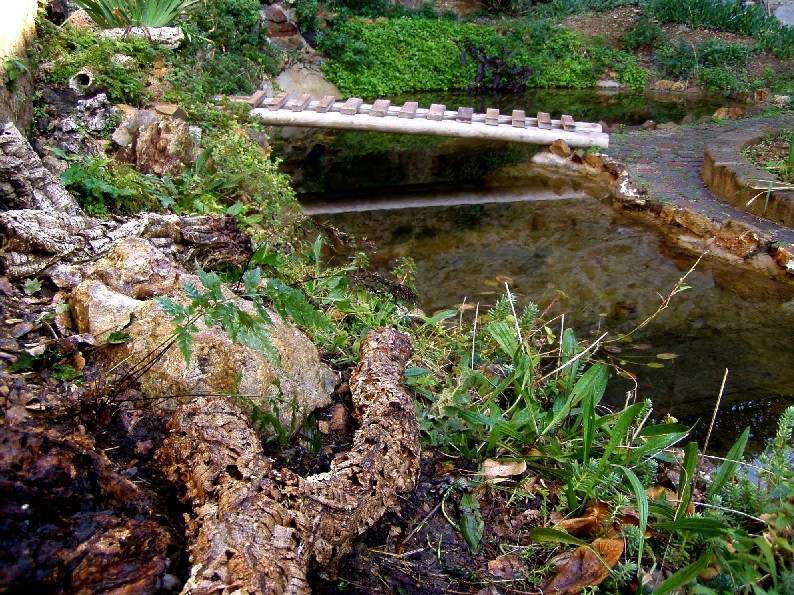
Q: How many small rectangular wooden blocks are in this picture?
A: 13